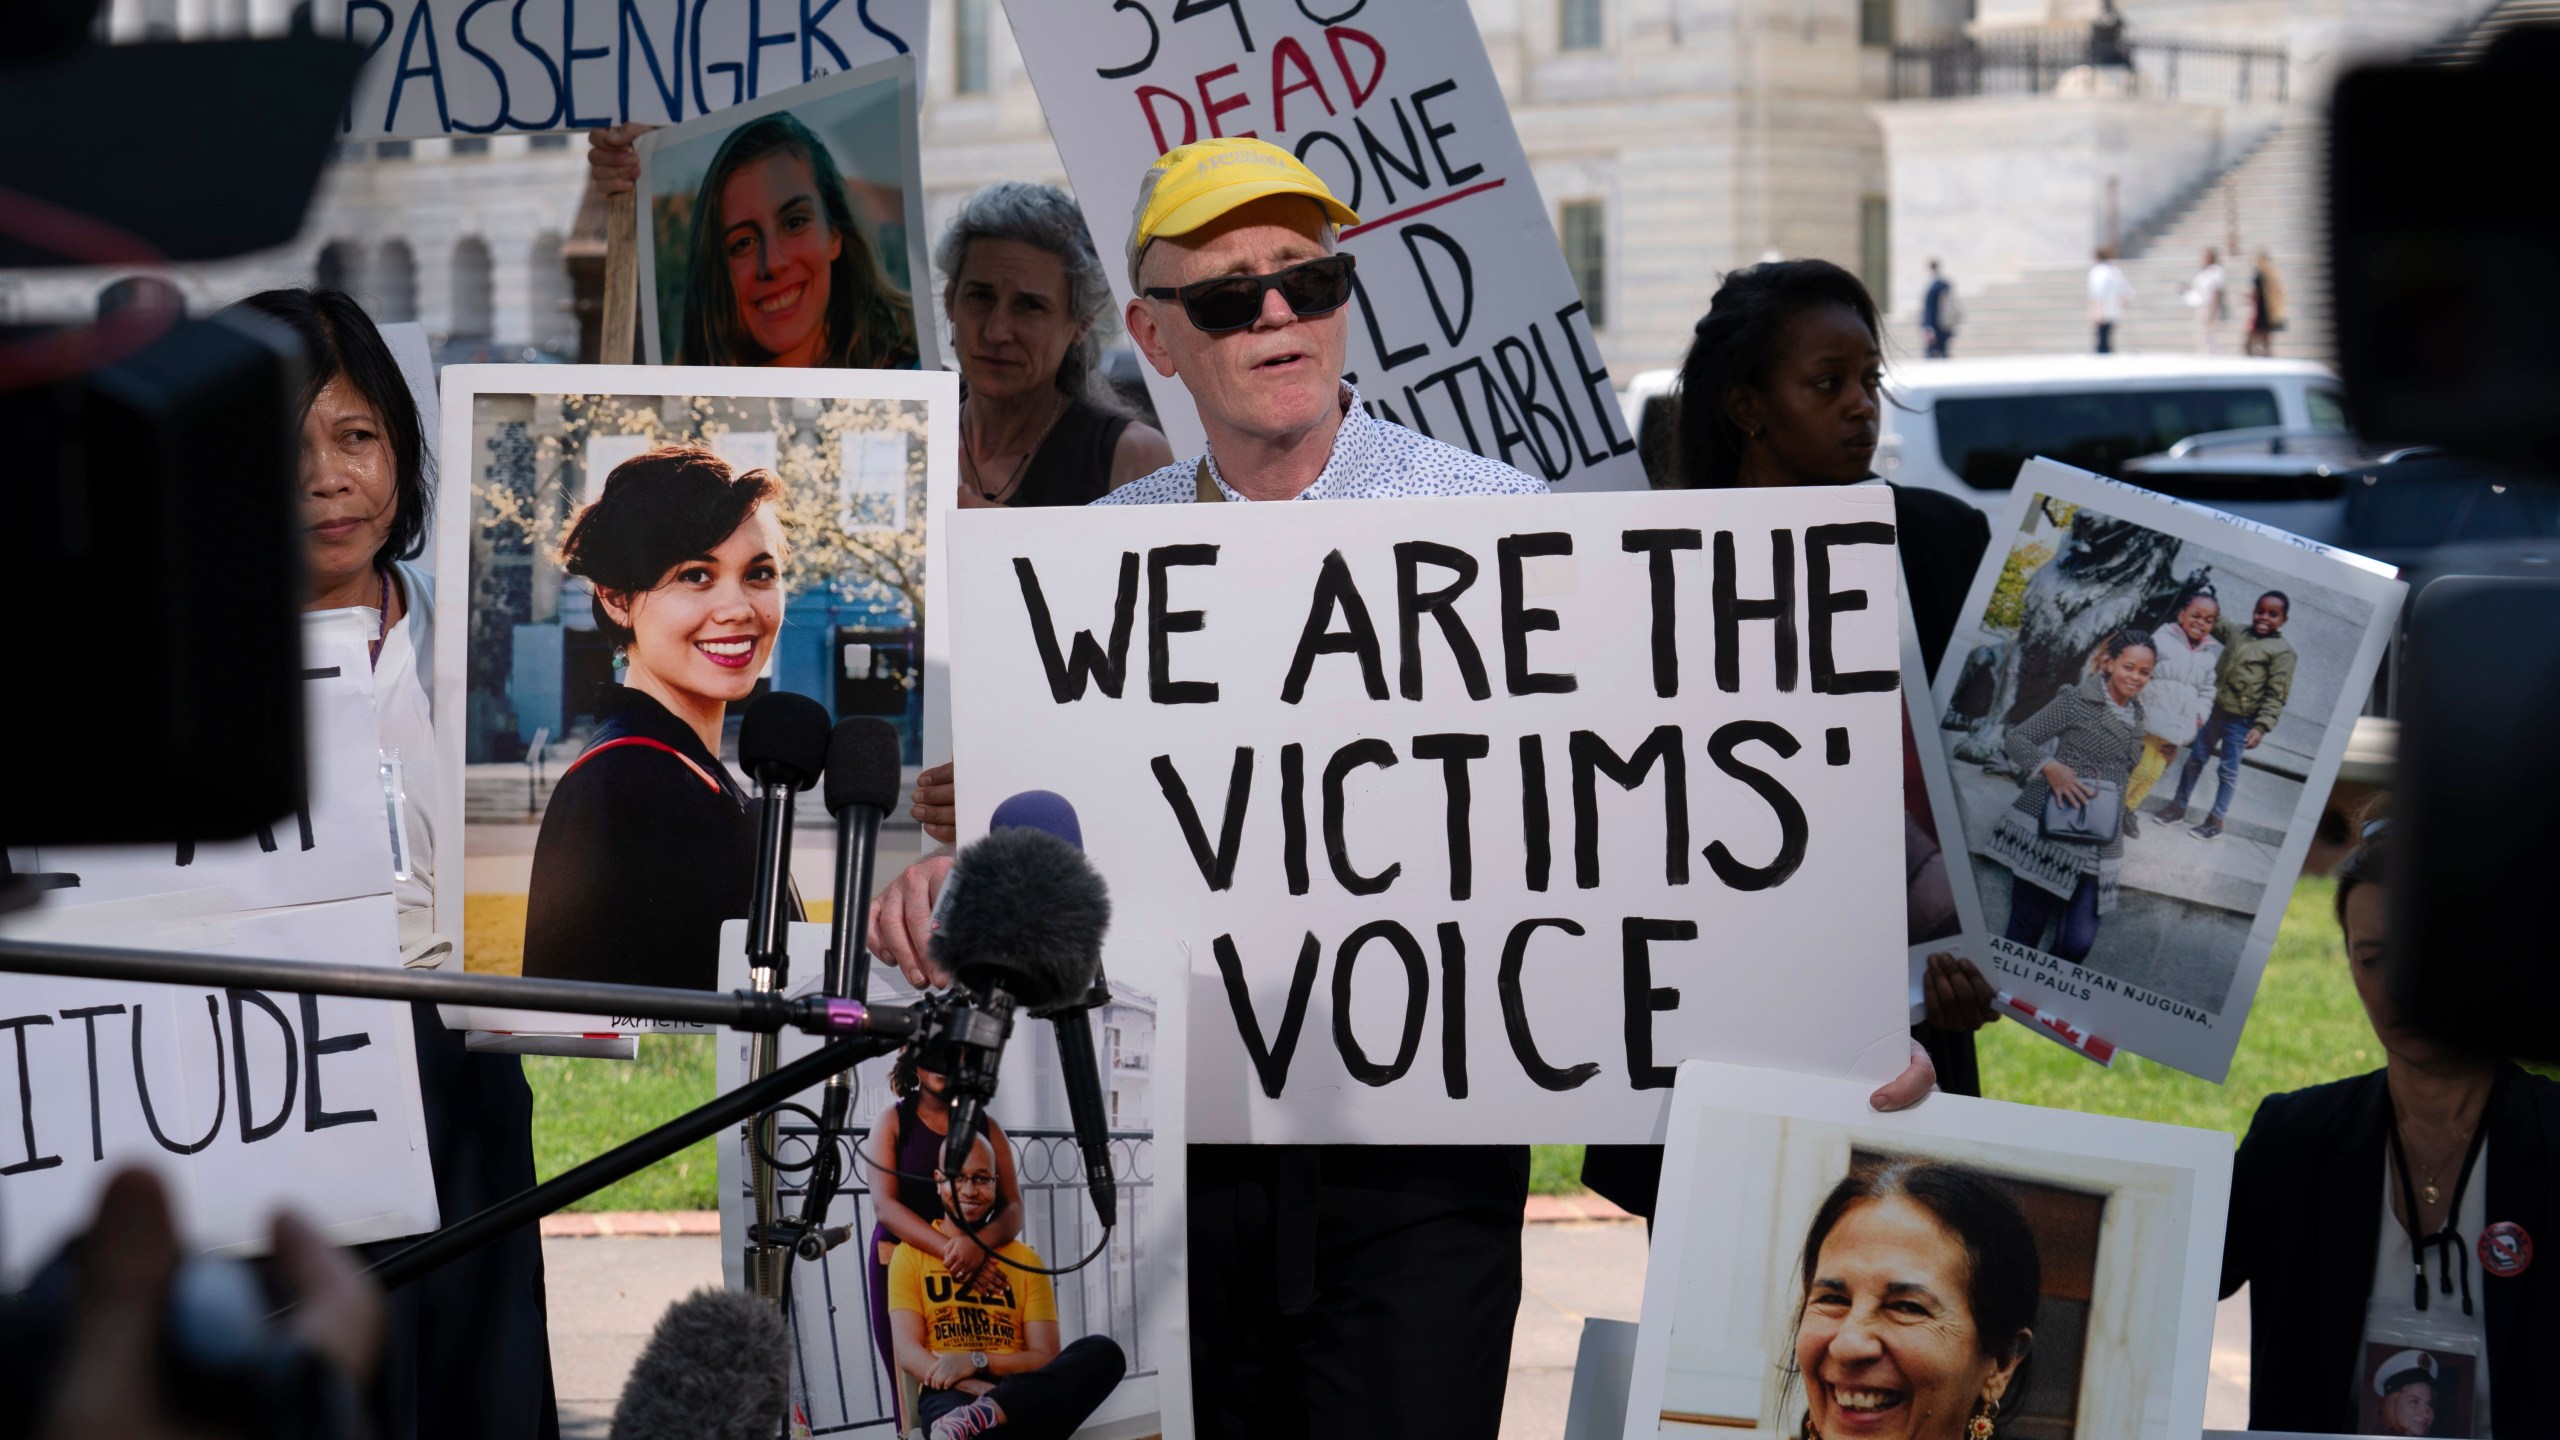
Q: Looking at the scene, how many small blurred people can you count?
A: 4